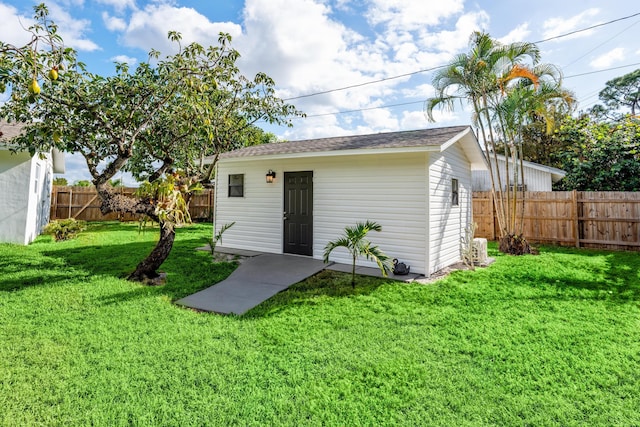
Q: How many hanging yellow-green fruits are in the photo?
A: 2